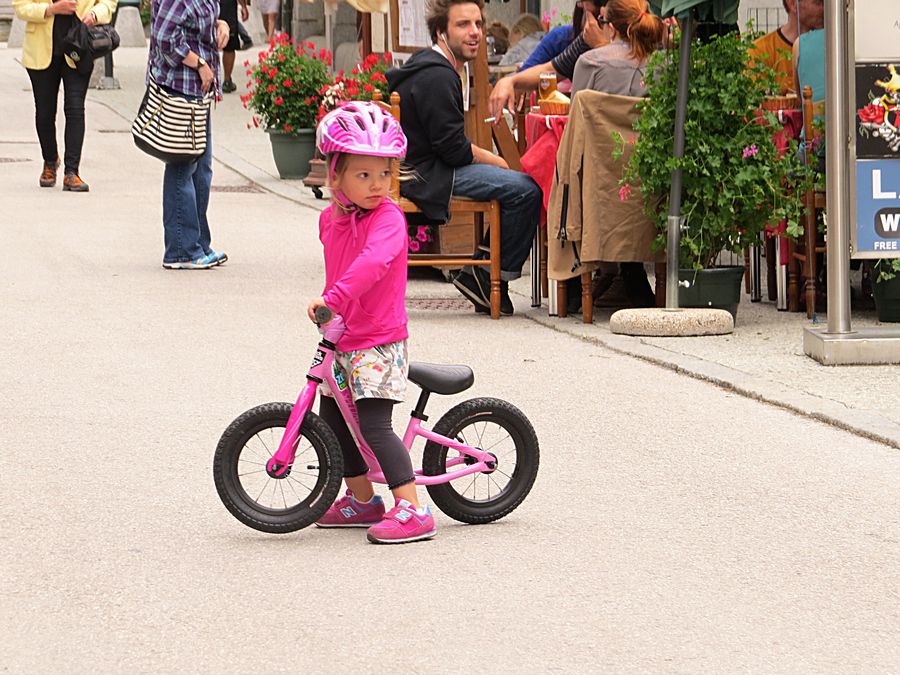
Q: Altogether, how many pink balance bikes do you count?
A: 1